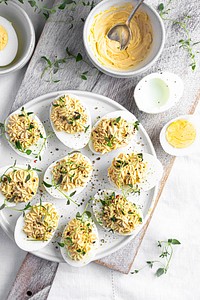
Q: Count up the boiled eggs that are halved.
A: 12